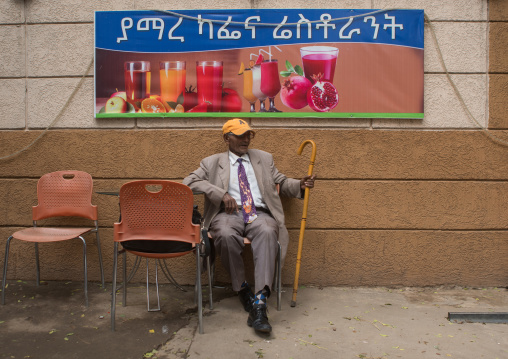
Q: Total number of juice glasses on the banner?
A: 7